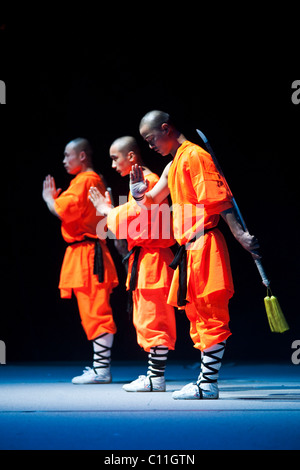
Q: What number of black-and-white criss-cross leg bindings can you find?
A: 3